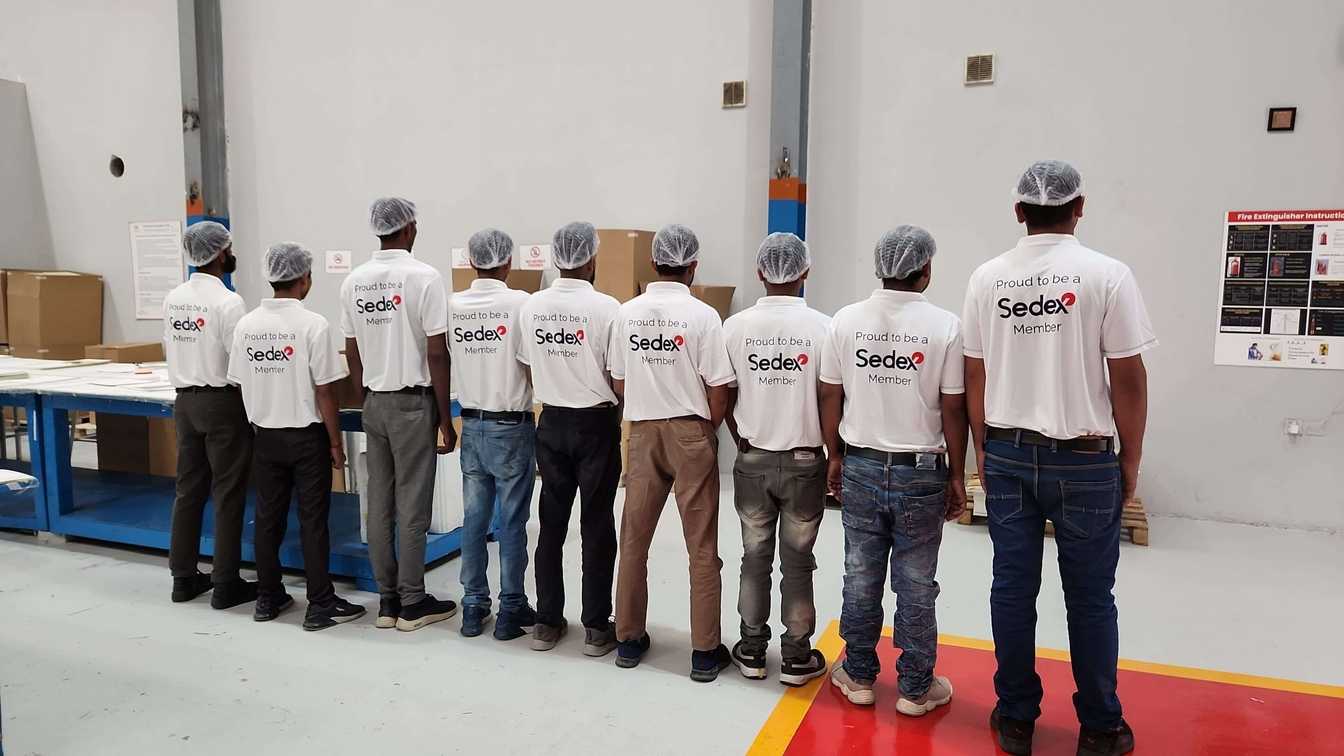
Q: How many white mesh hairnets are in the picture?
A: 9